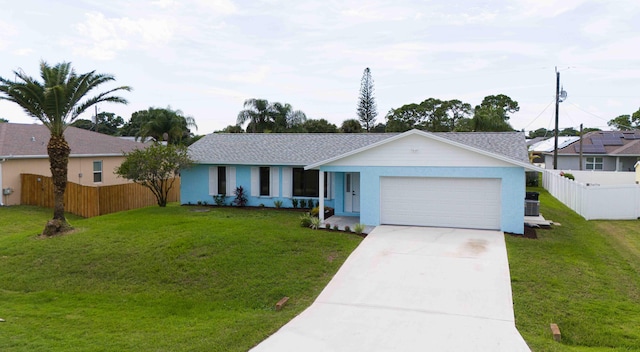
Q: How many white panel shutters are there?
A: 6